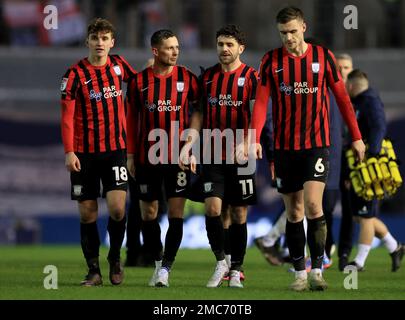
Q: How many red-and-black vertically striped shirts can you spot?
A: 4